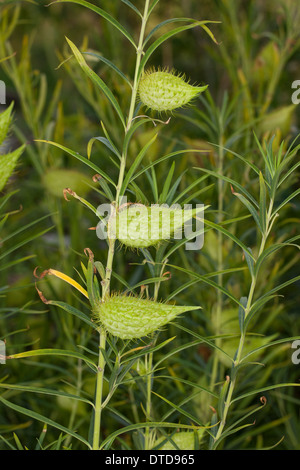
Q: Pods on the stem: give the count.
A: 3